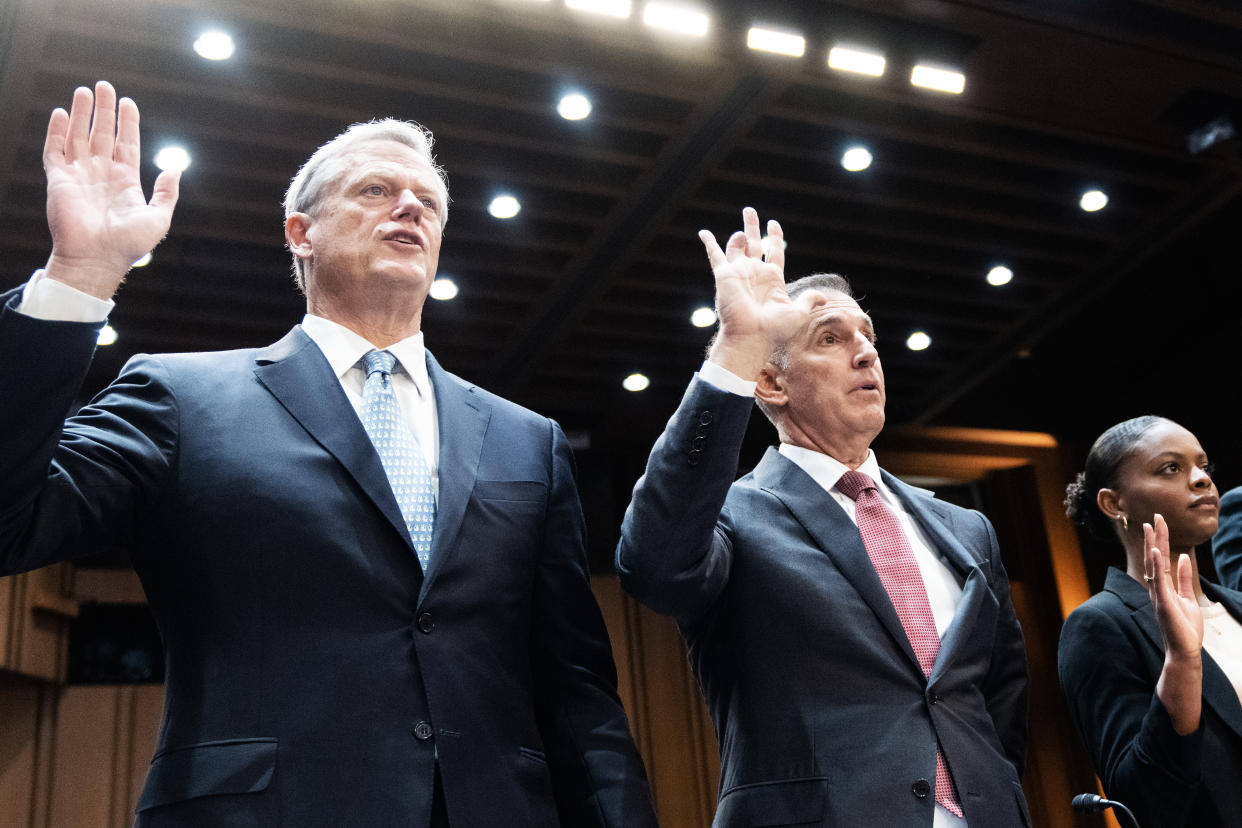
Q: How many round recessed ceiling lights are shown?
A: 14